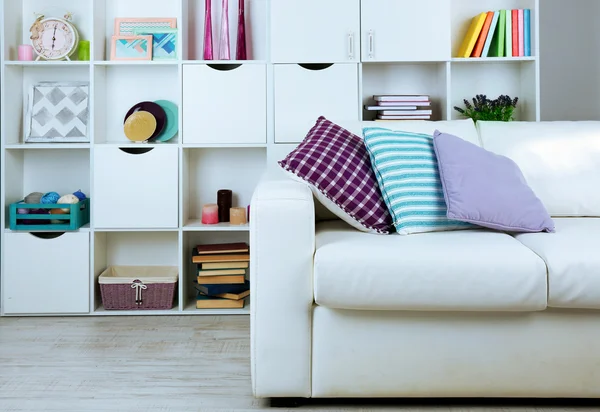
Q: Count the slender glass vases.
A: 3